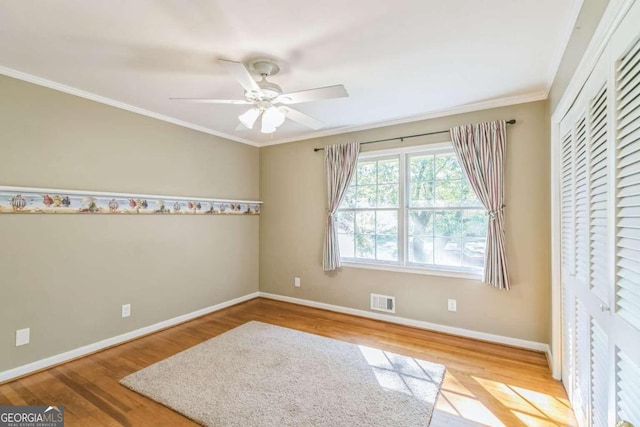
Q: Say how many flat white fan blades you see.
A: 5